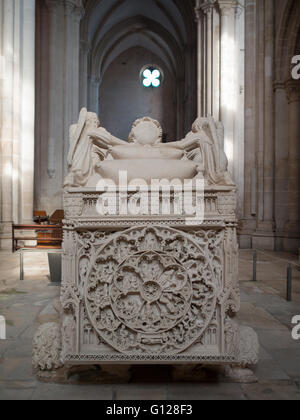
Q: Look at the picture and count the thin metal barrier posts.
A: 3